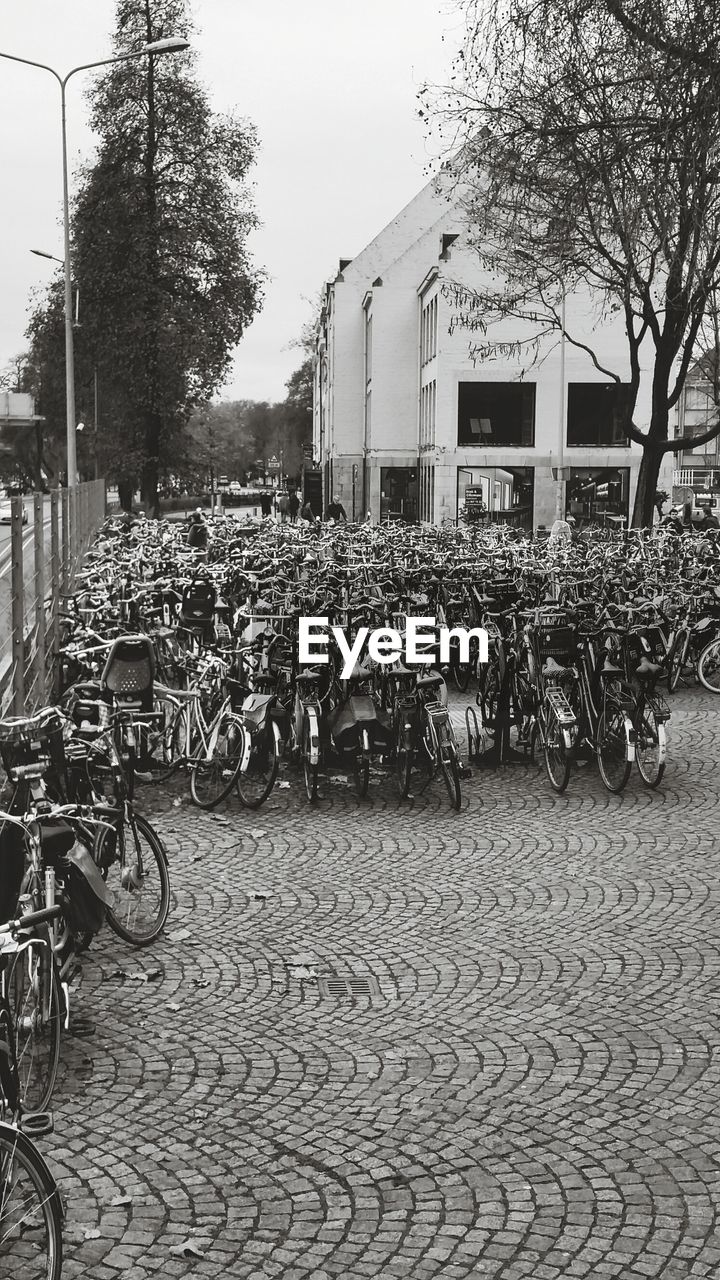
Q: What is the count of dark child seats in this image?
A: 2